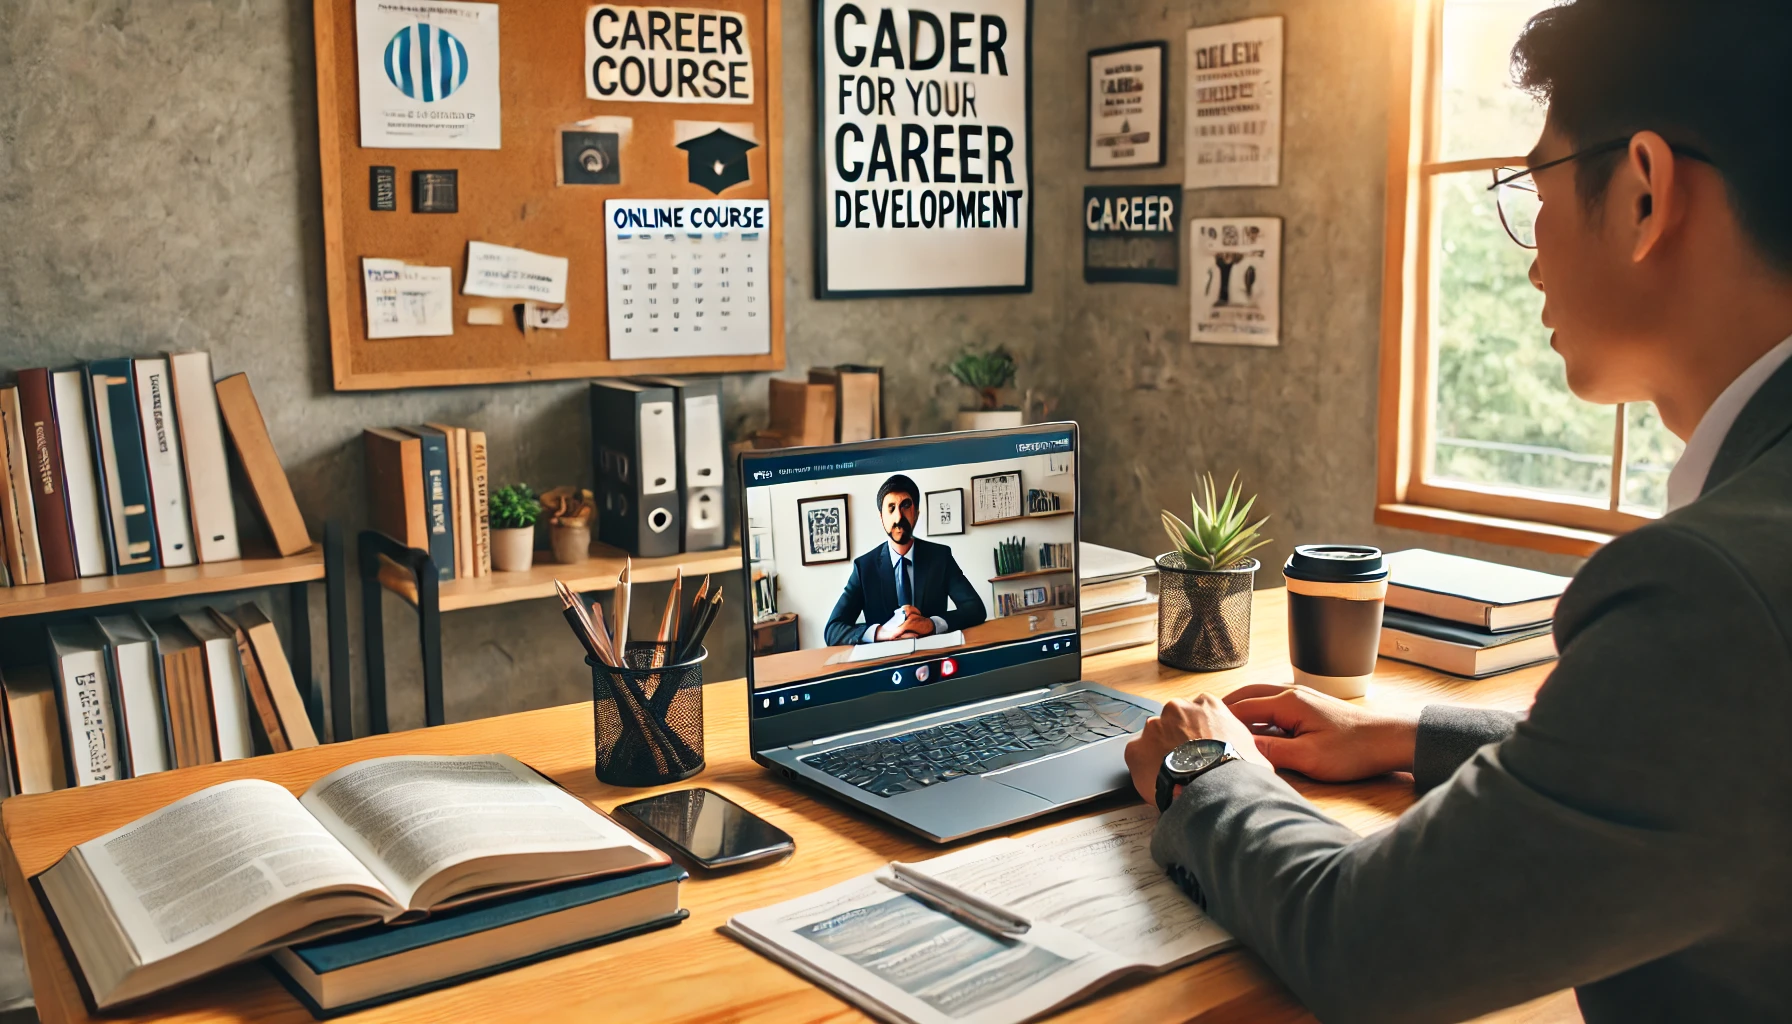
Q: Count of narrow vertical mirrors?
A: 0